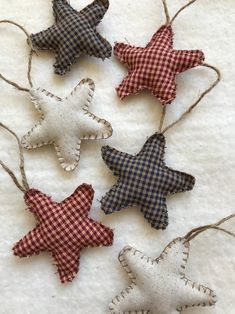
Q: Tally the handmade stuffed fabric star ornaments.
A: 6